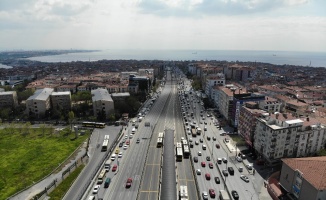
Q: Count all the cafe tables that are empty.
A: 0